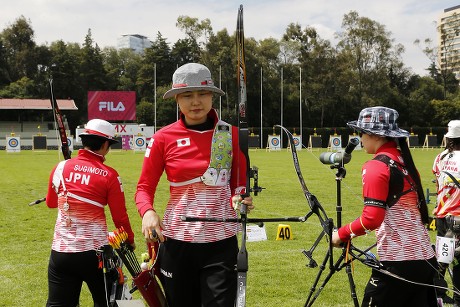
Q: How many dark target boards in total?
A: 6